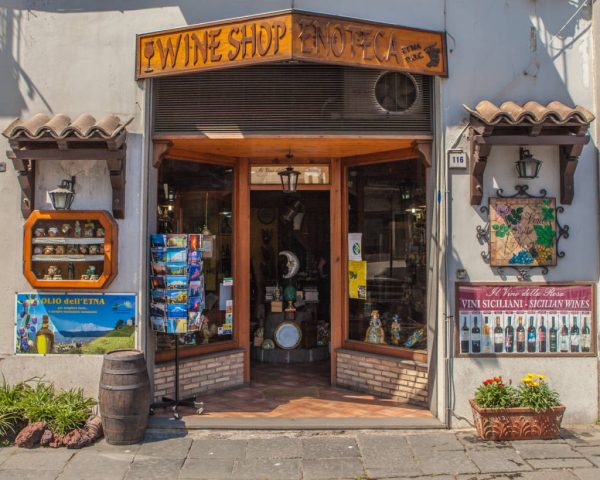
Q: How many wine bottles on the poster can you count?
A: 12